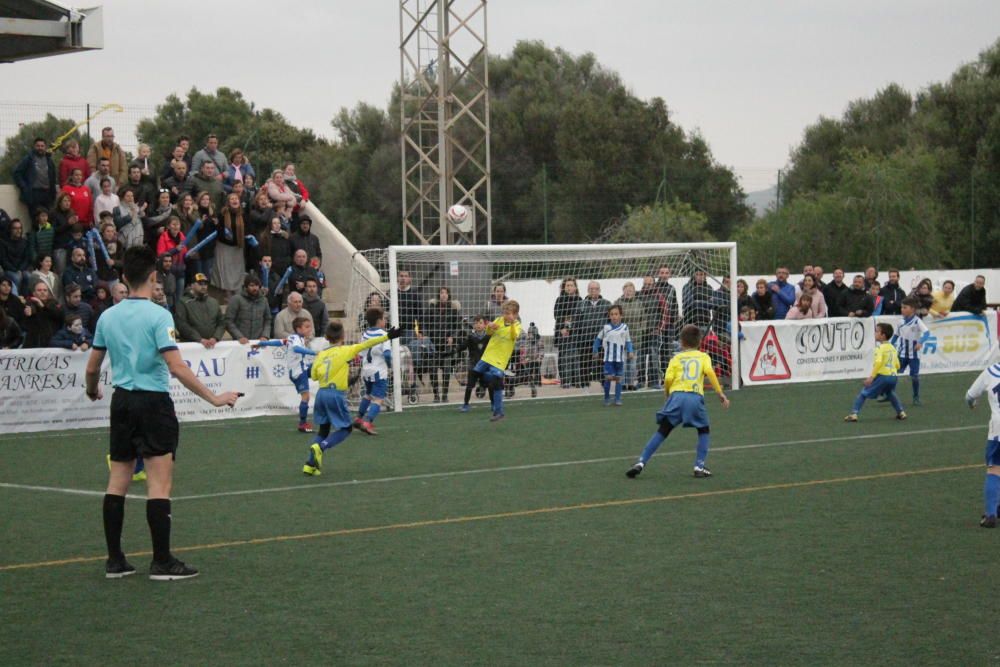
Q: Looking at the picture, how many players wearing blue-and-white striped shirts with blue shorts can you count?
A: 5